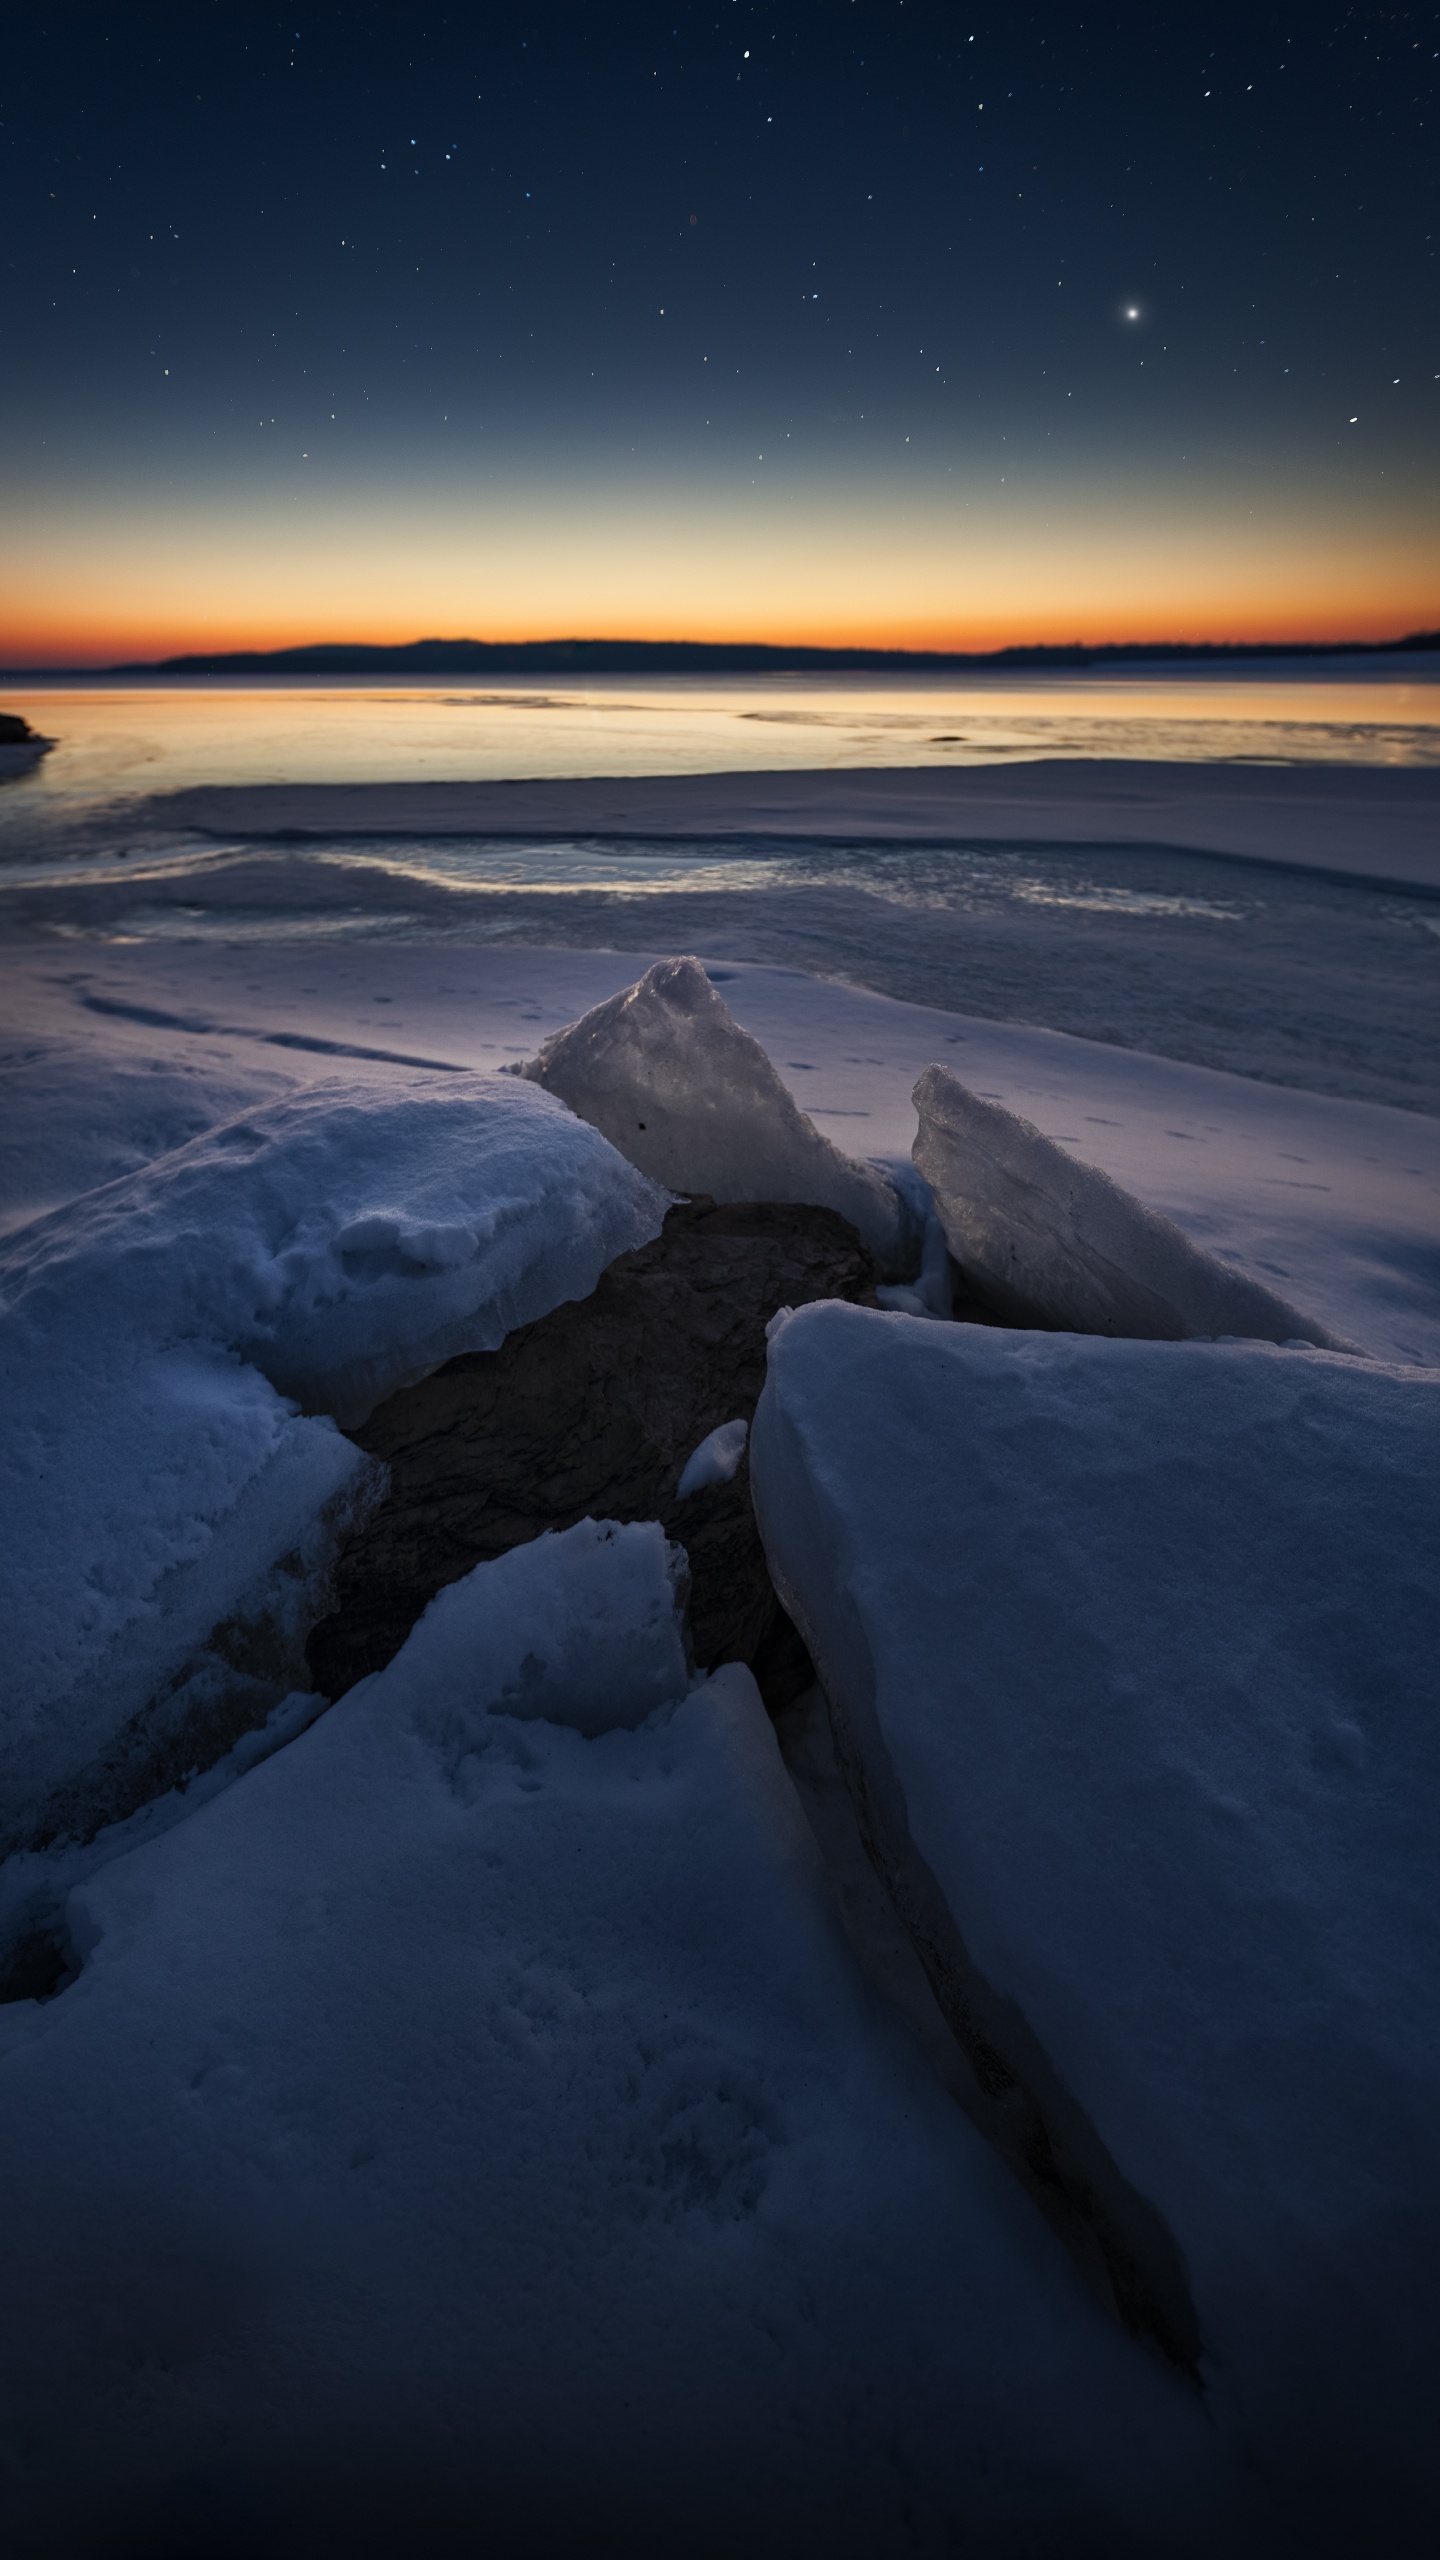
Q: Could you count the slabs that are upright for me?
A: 2